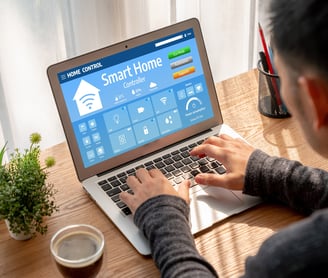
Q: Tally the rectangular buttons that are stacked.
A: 3